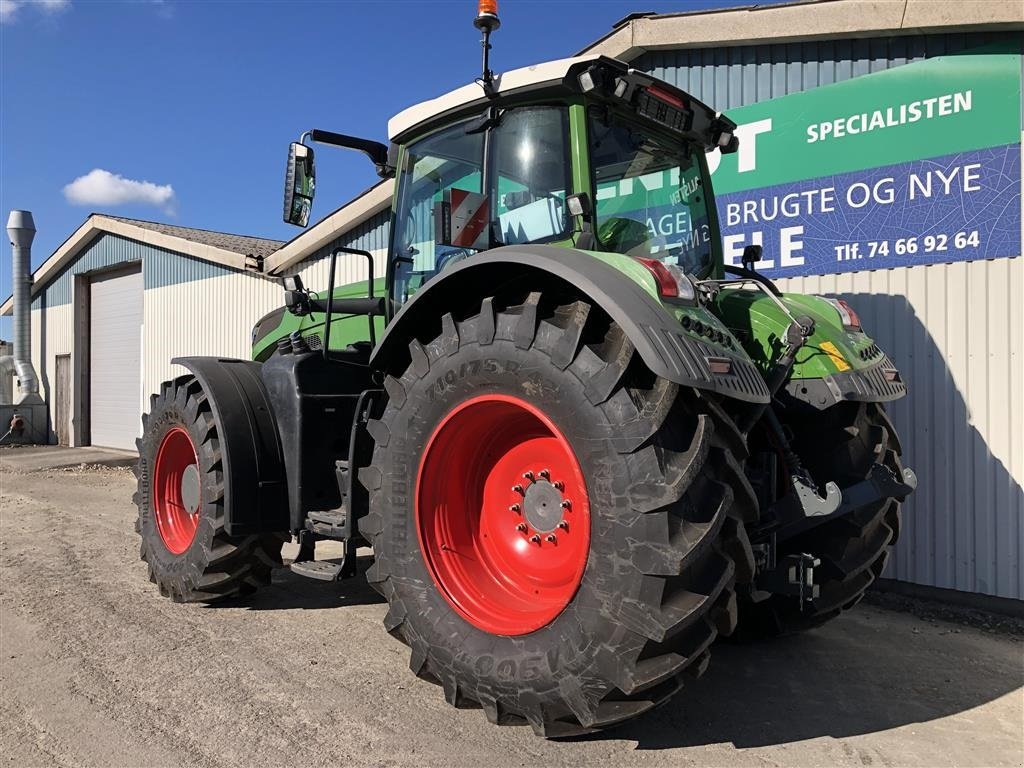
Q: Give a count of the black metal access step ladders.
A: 1